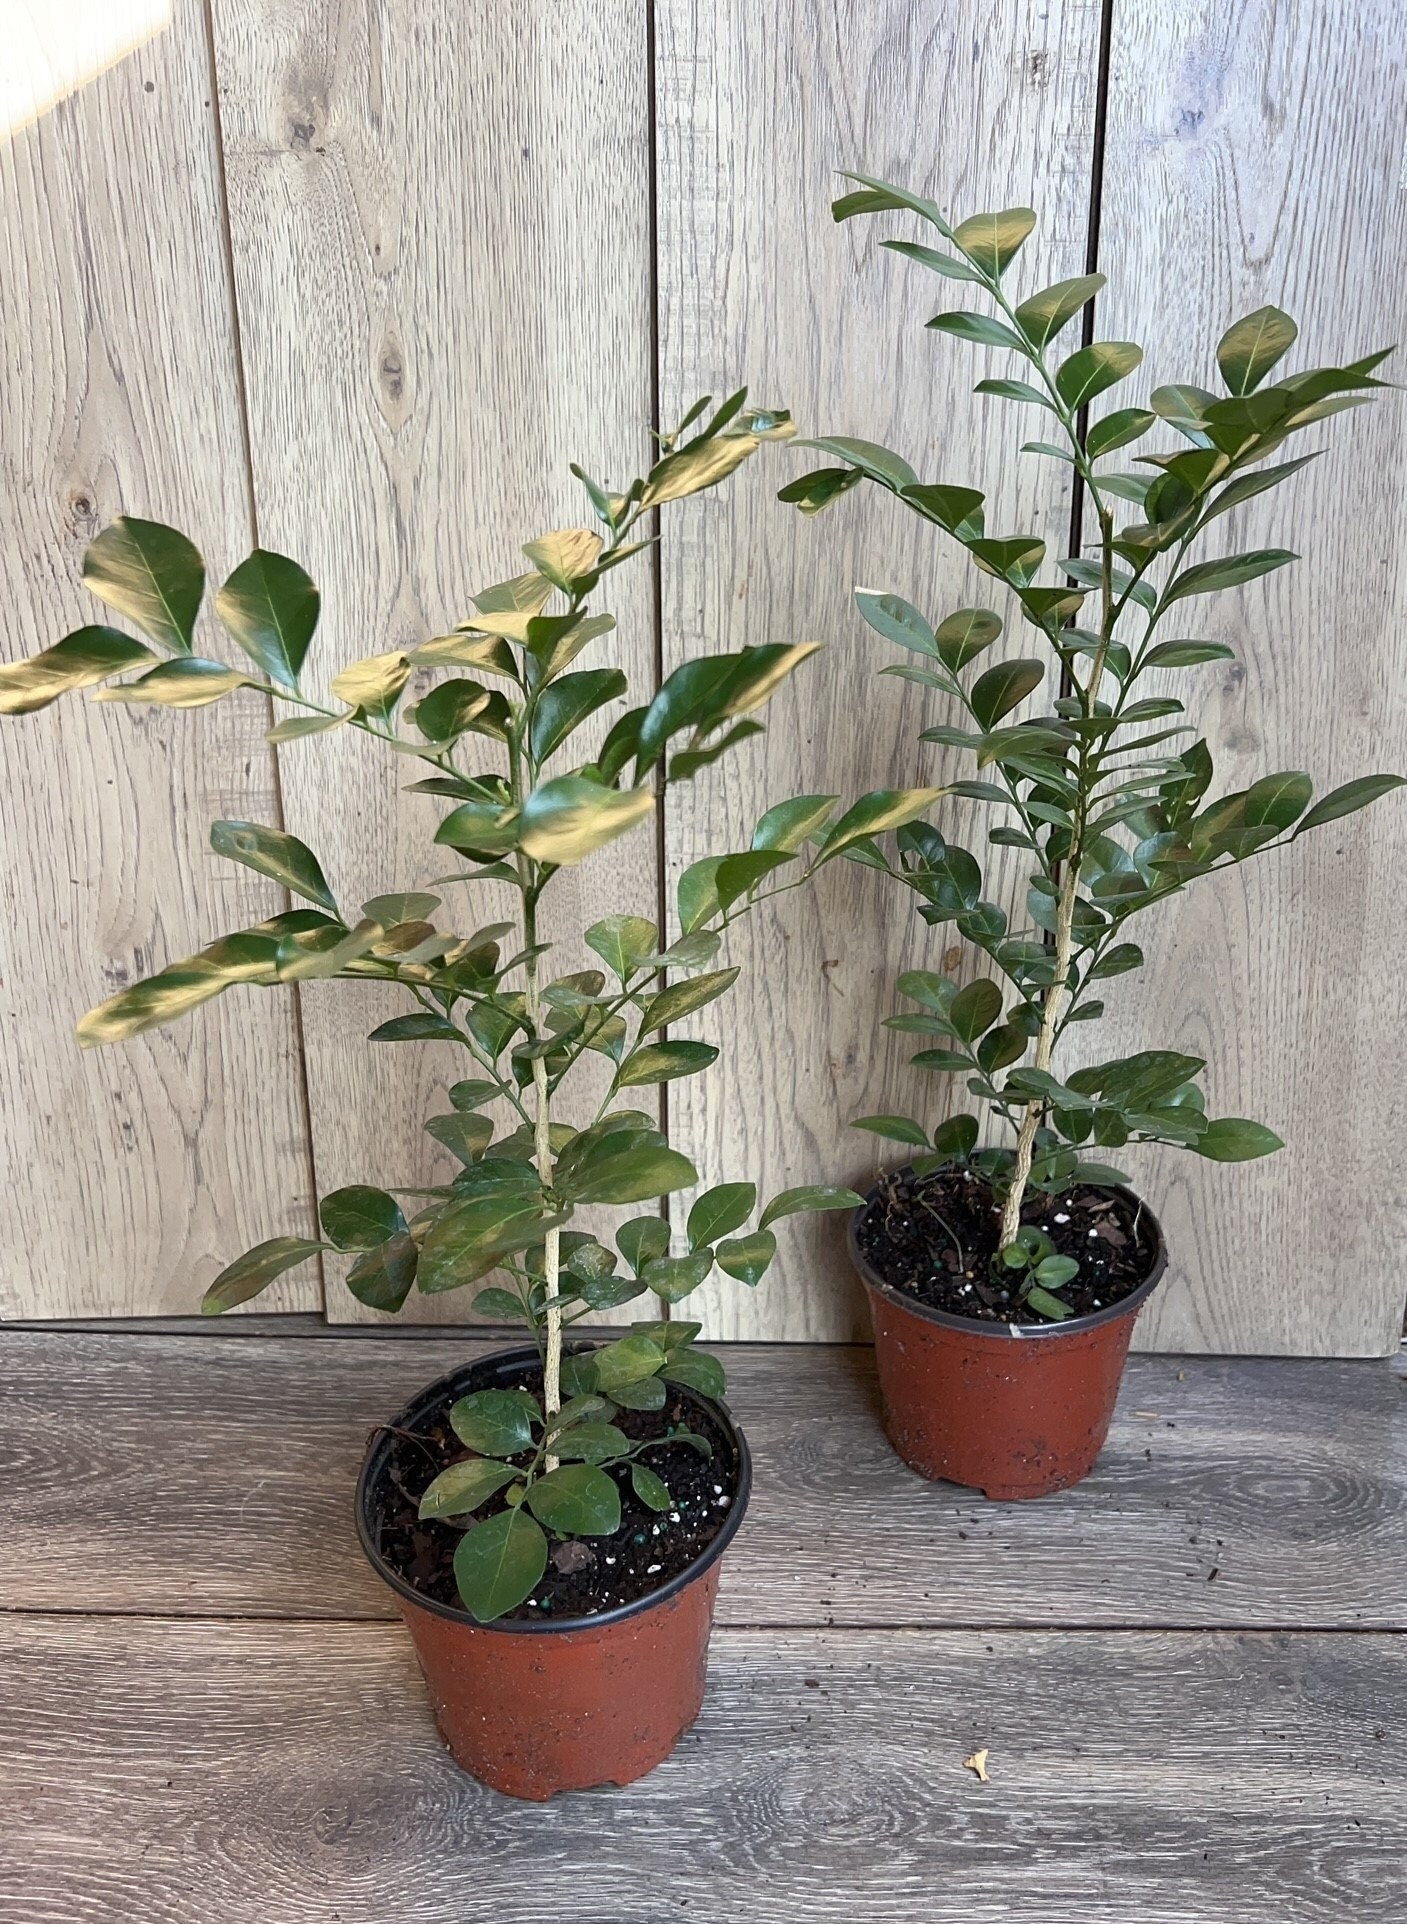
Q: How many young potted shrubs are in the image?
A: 2